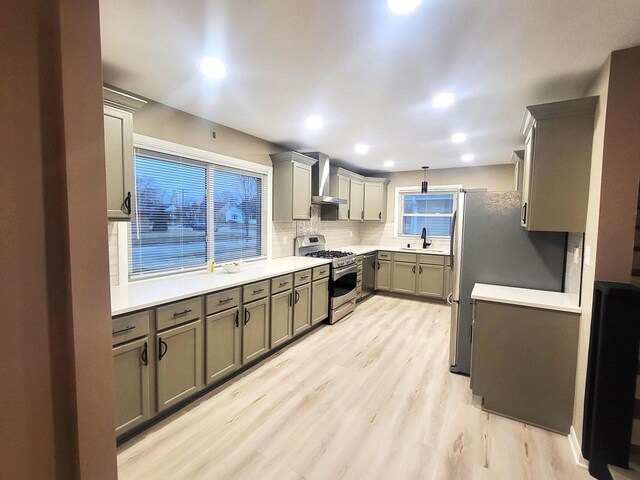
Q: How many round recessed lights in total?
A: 8